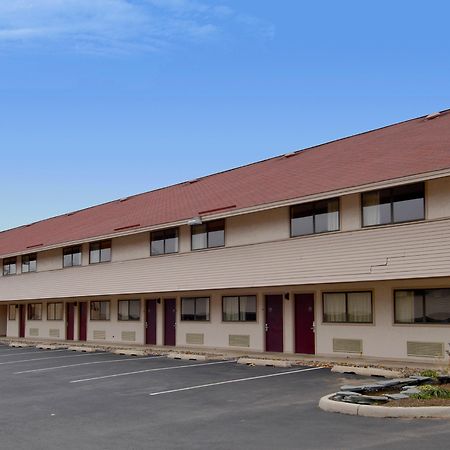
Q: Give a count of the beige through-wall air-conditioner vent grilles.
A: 8